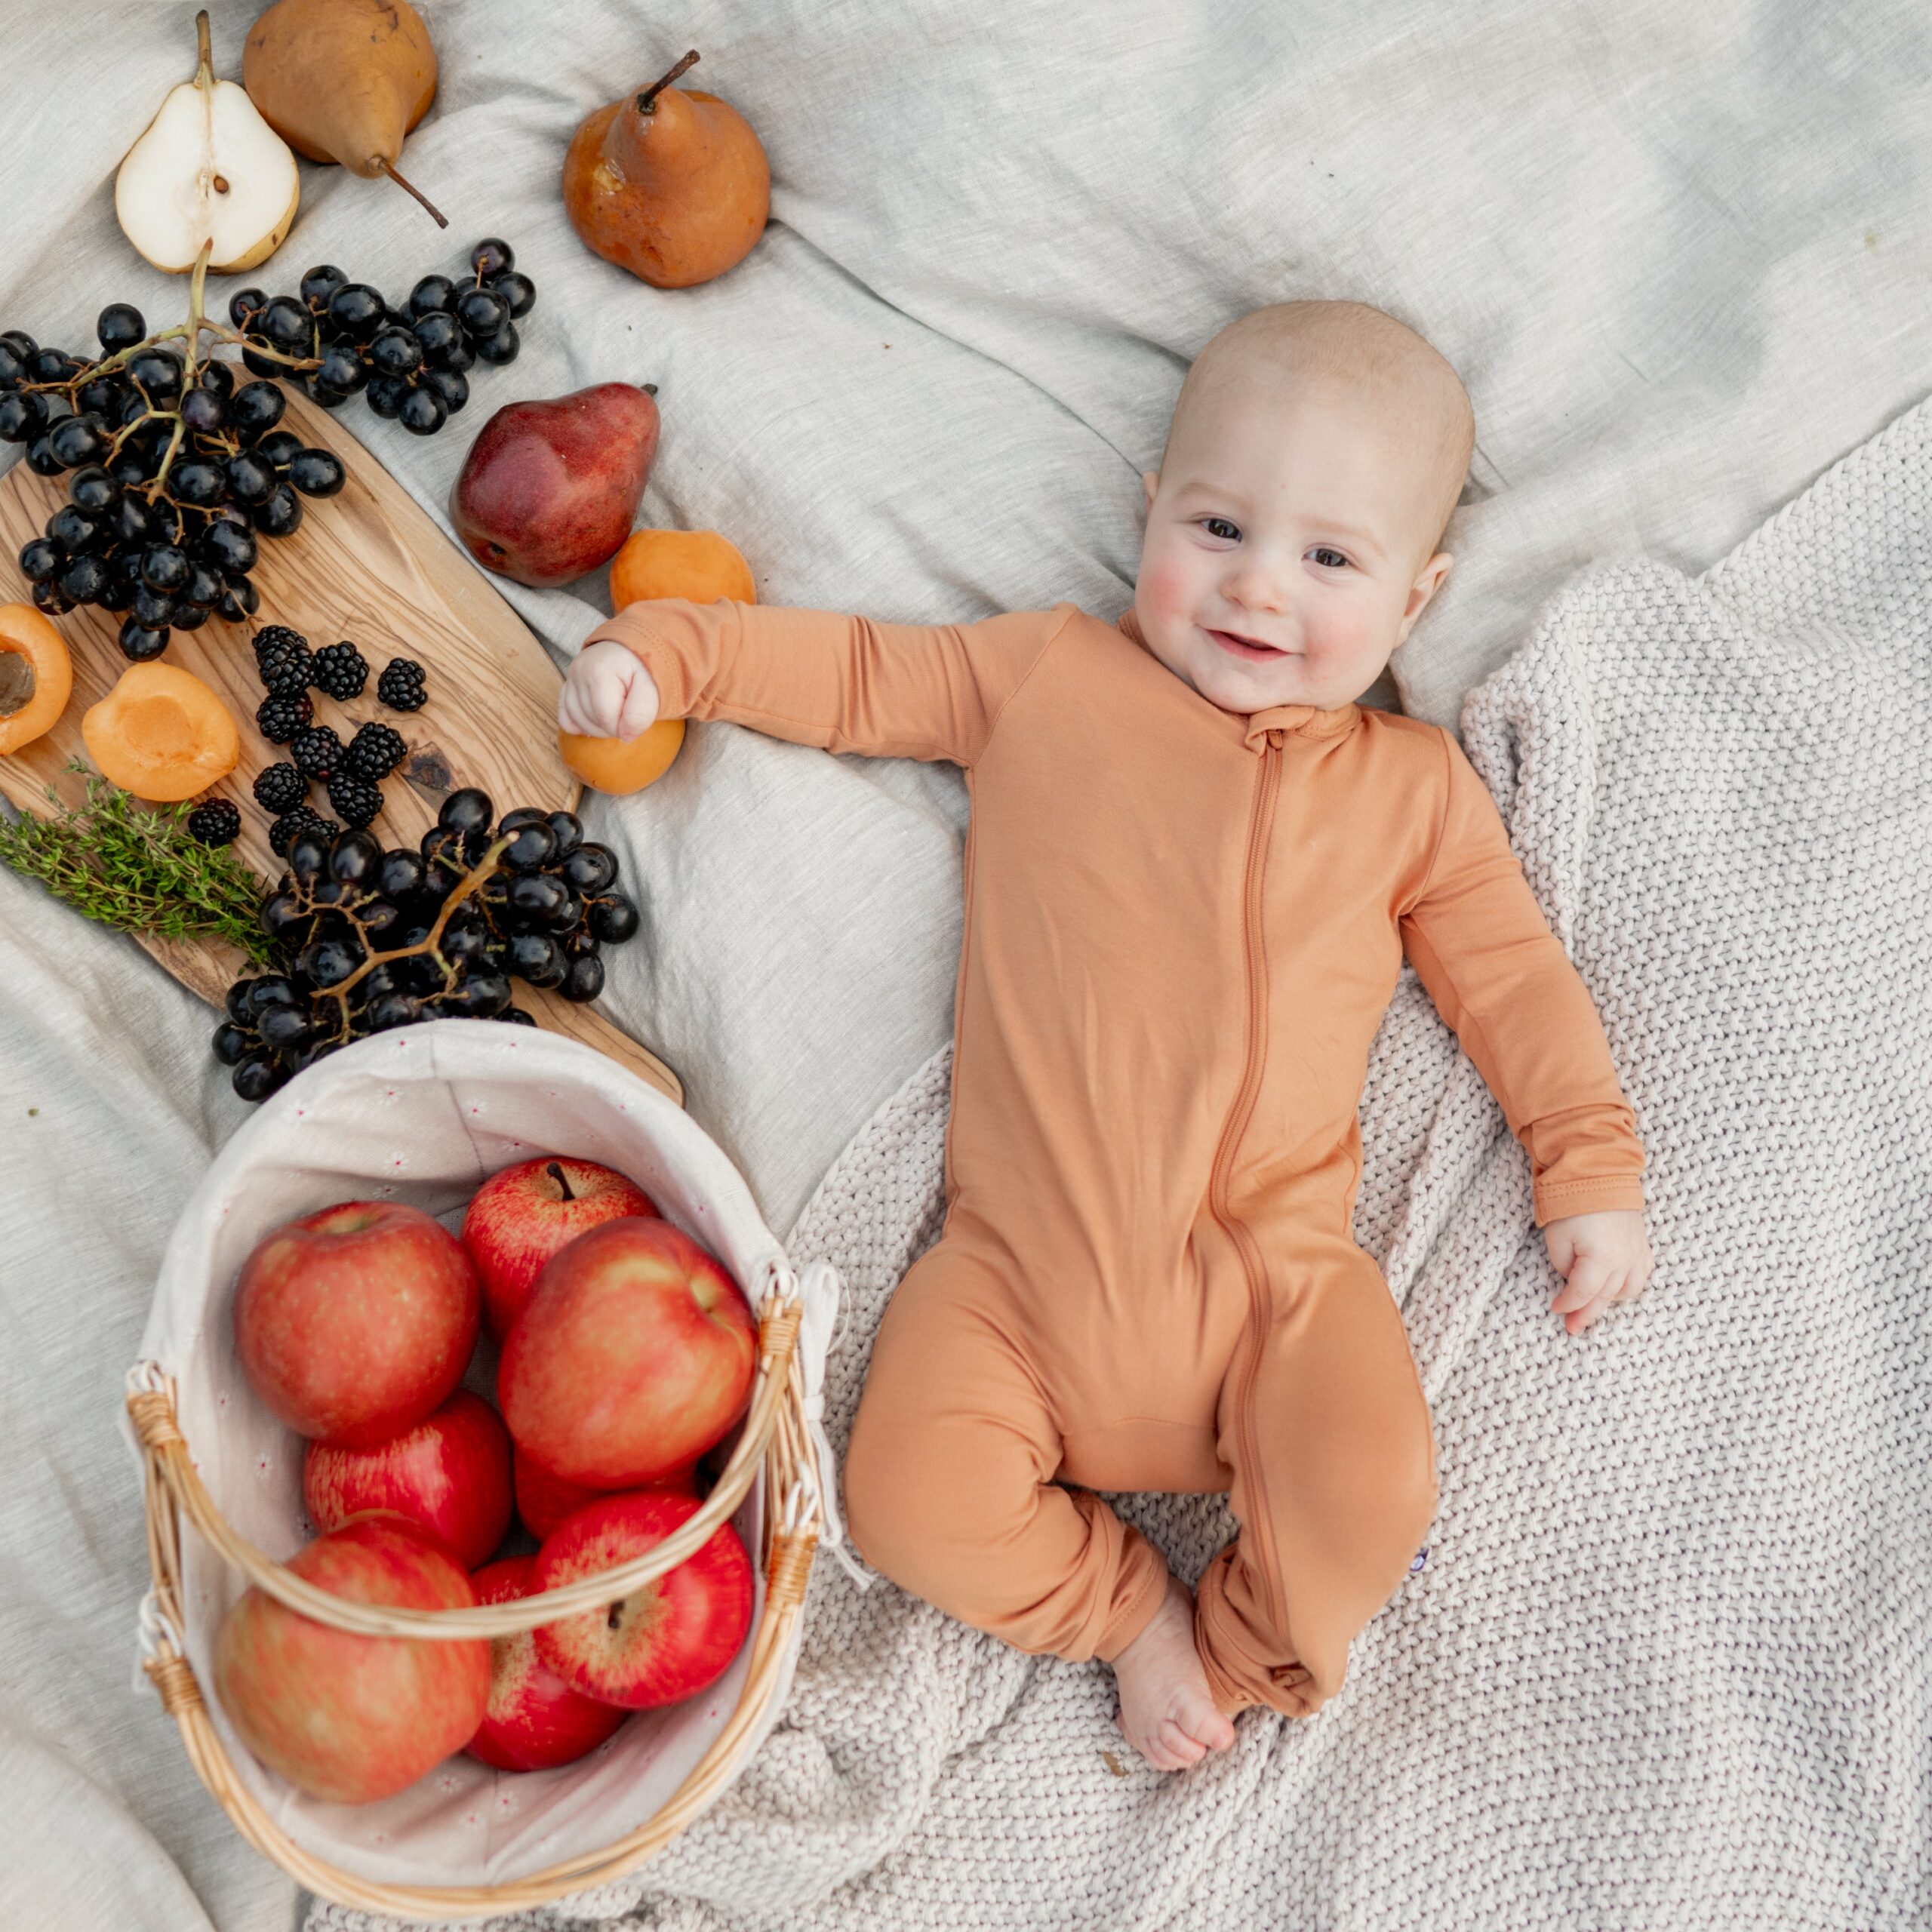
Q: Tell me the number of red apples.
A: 8